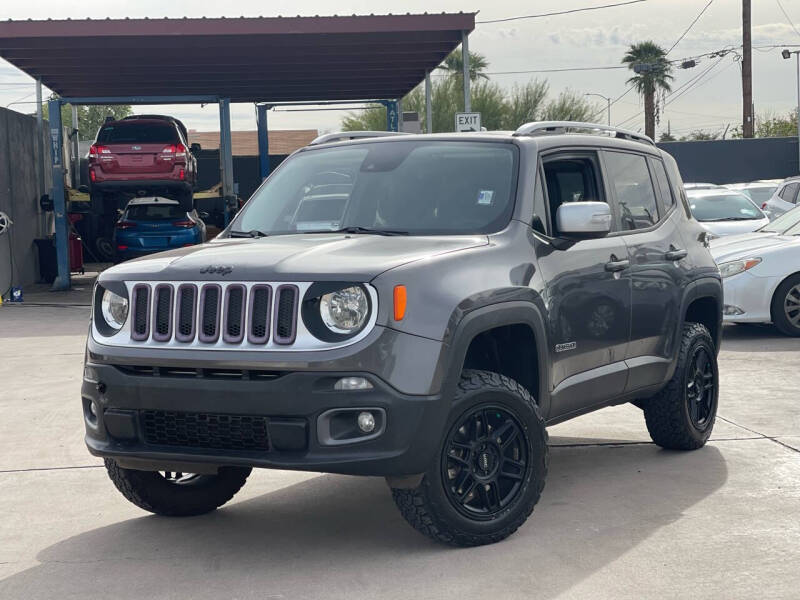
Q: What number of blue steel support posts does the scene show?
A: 4